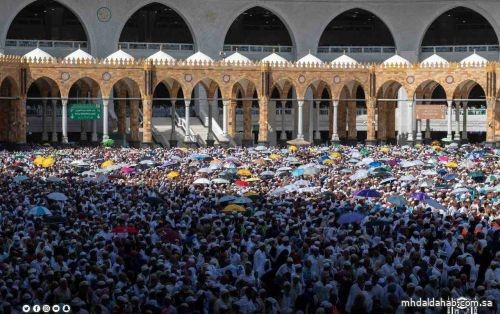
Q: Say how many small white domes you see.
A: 12